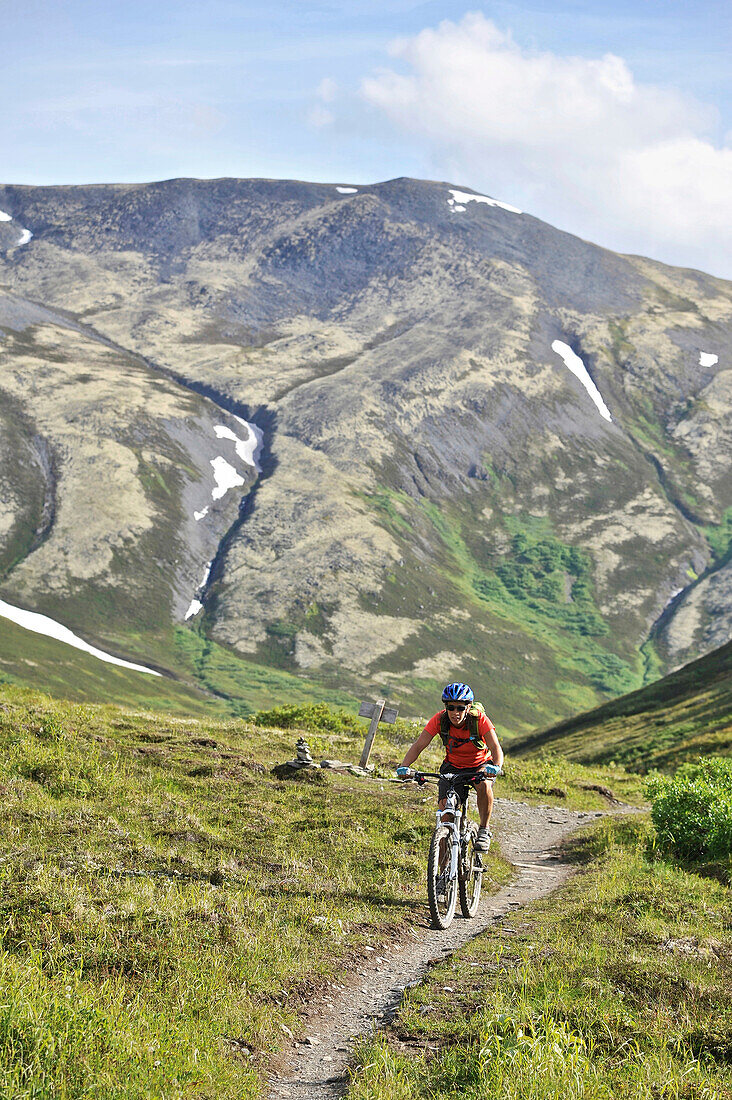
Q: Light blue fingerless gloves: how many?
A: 2